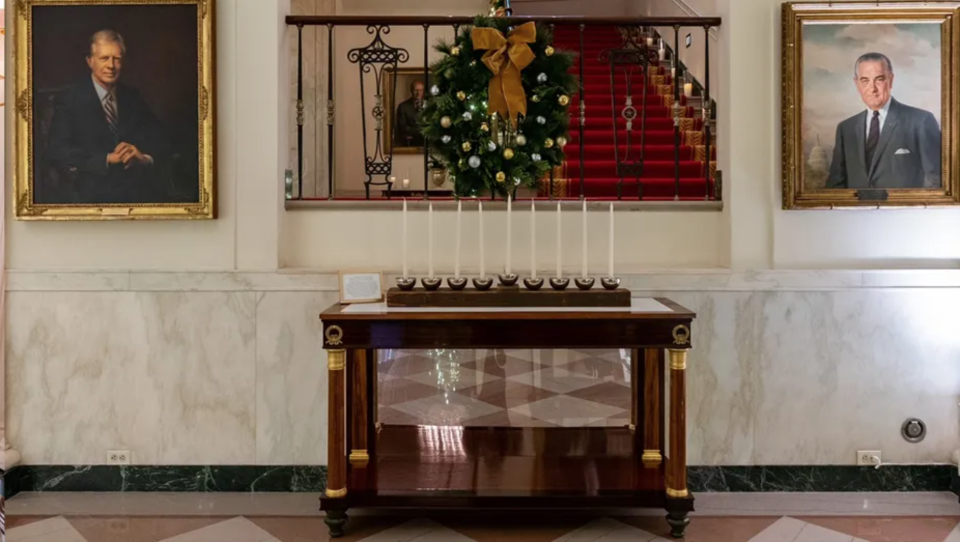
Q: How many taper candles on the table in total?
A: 9